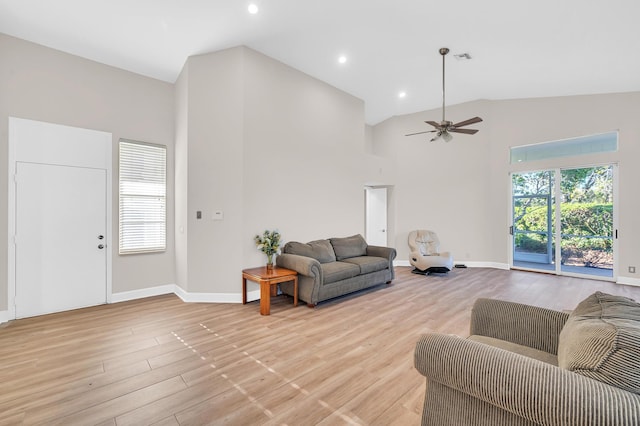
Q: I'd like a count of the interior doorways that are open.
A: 1